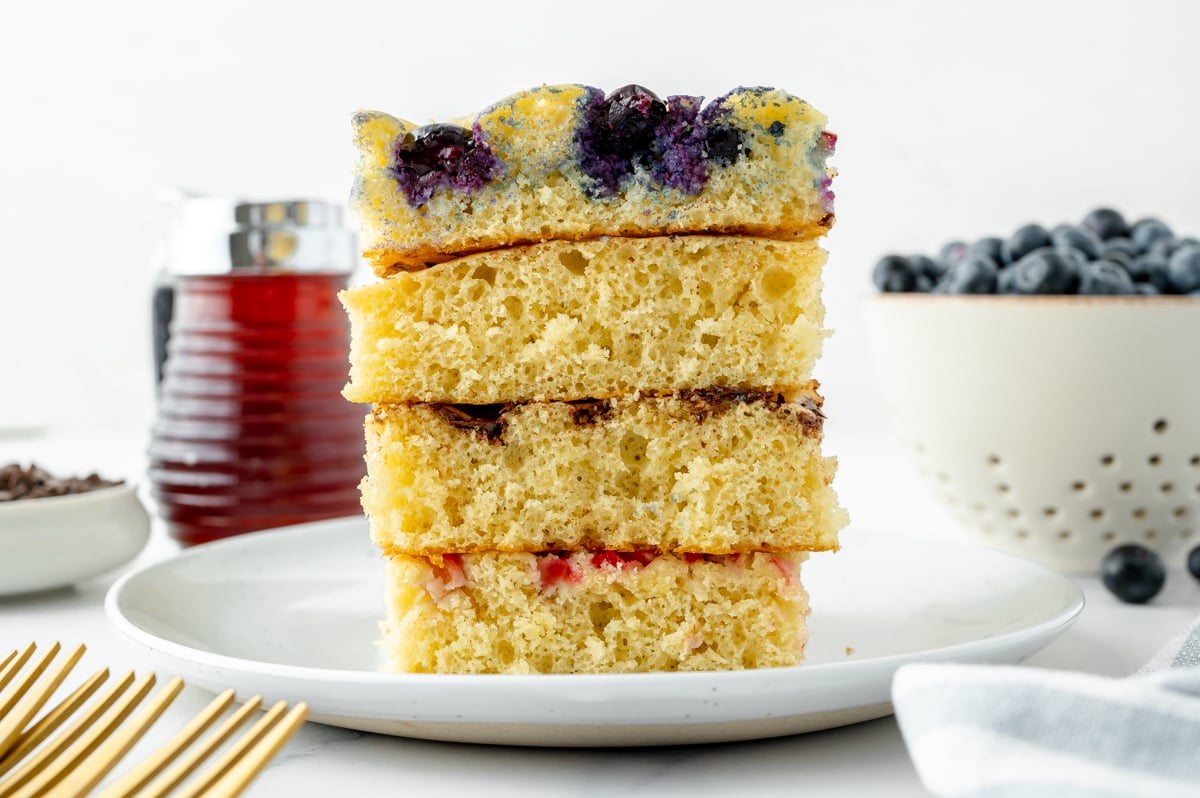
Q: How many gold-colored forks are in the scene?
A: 3